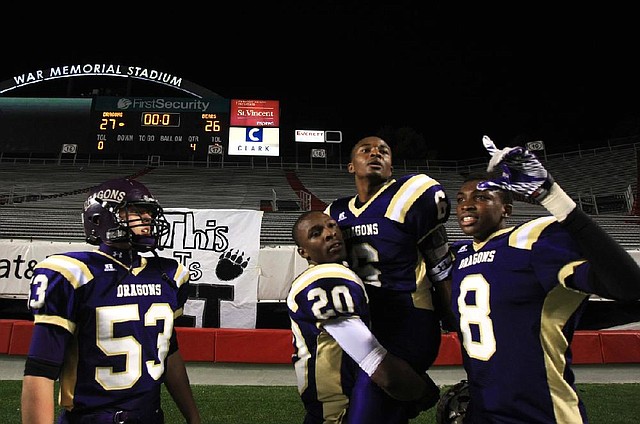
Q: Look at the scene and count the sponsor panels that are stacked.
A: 2